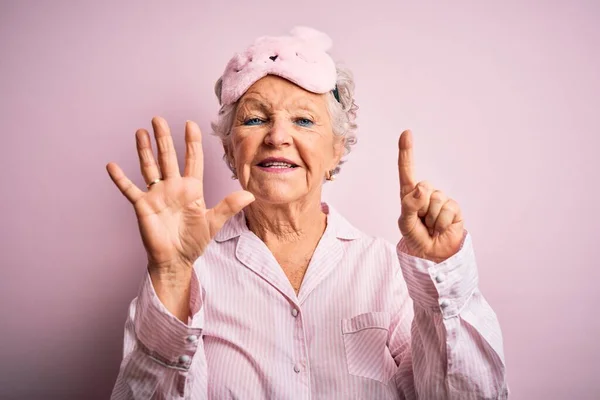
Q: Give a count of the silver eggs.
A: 0